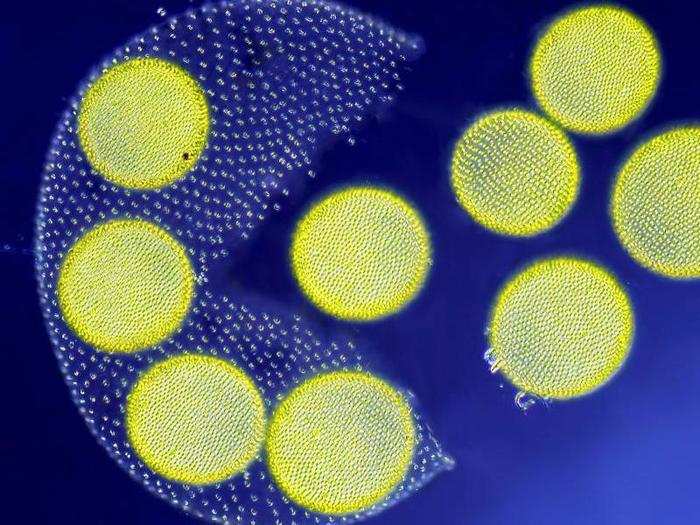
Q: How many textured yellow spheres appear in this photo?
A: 9